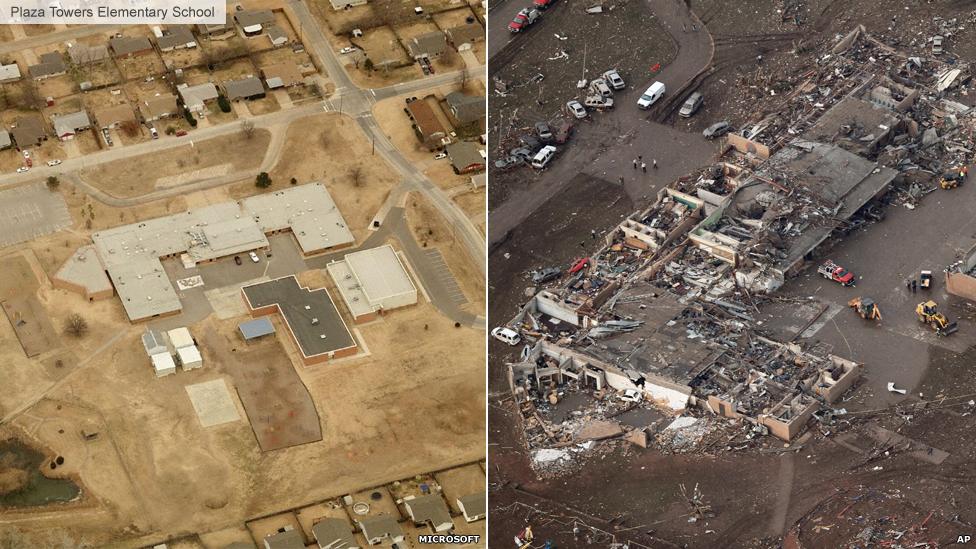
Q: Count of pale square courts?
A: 1